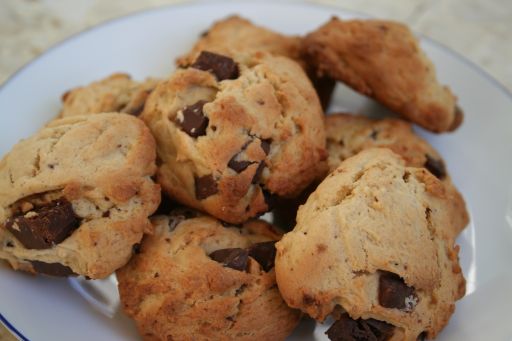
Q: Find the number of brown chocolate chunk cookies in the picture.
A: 8